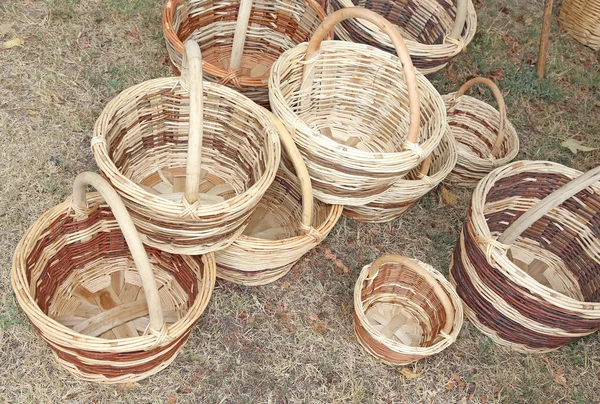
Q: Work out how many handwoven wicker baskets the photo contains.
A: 11